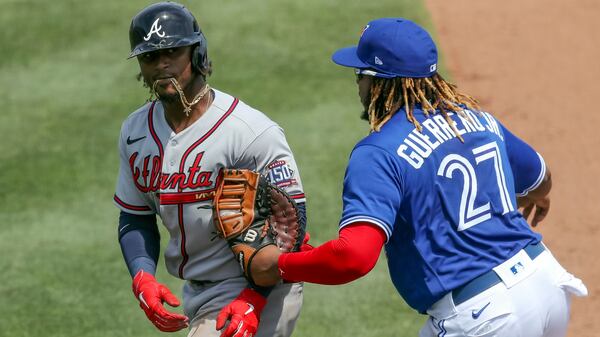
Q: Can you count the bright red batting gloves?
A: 2